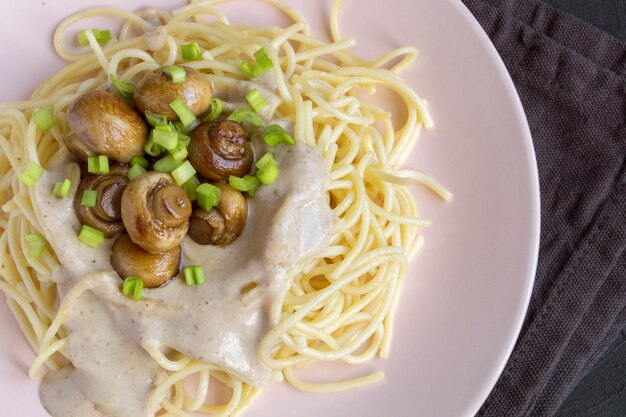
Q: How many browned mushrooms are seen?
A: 7